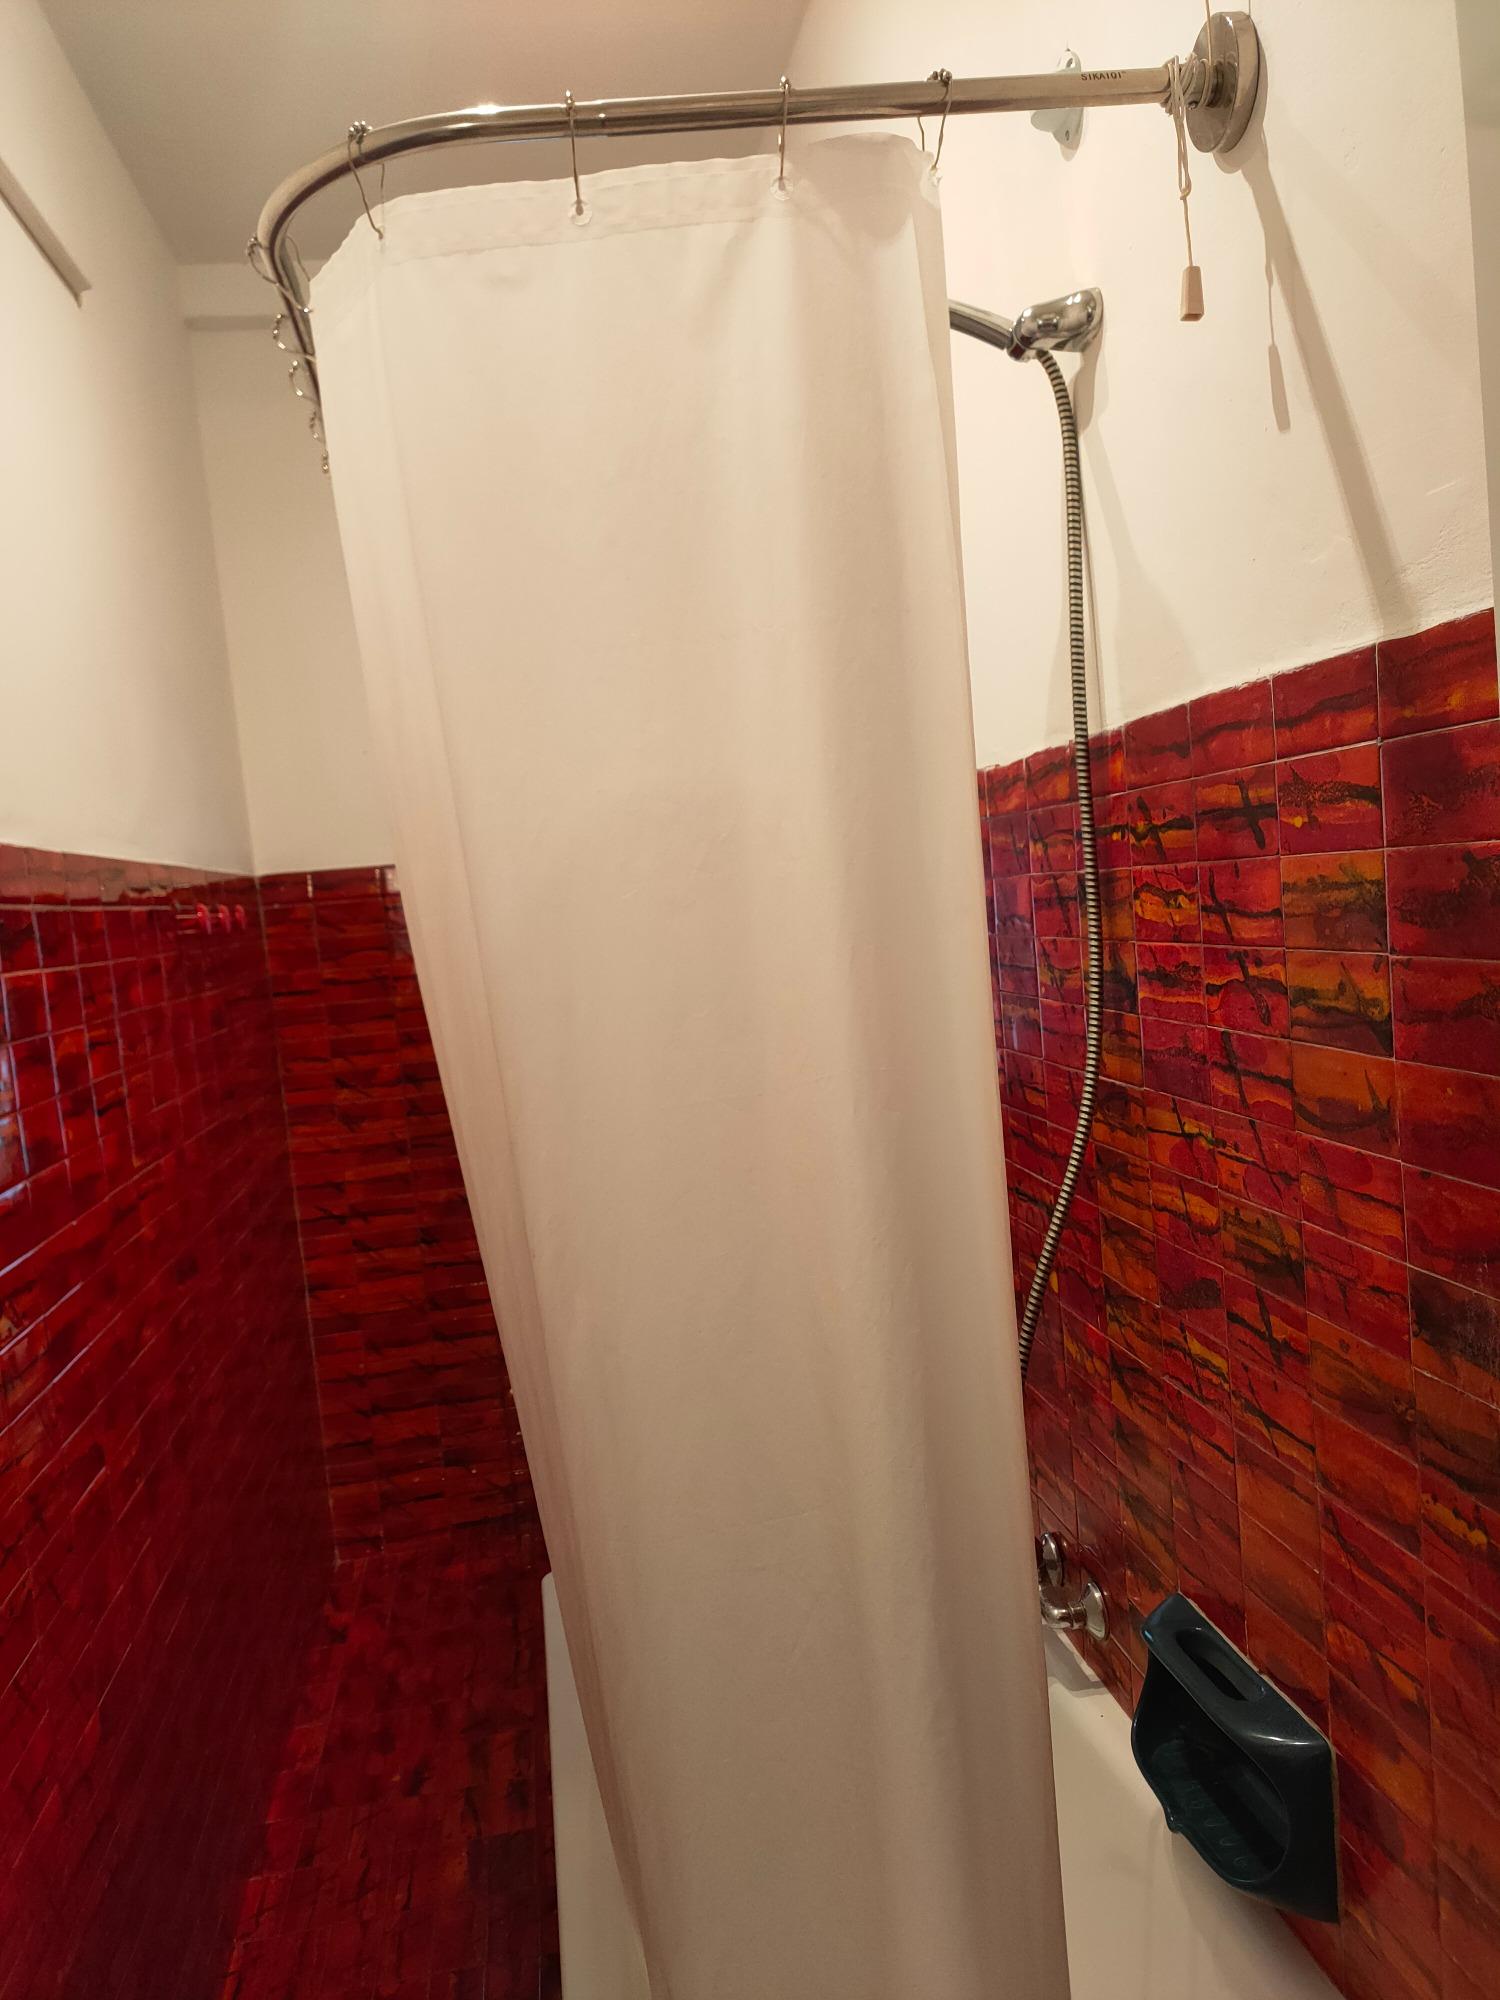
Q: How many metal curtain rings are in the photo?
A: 9